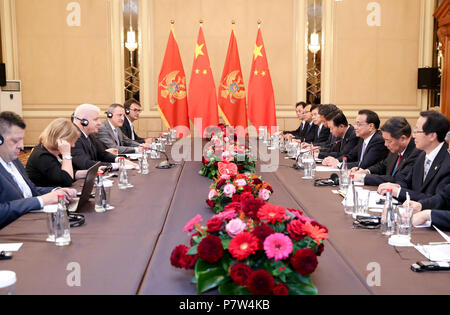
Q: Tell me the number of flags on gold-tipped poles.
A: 4